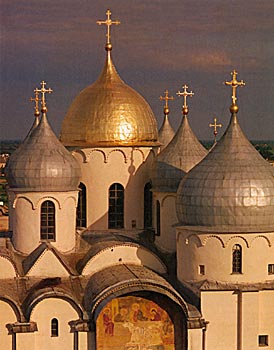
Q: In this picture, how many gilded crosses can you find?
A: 7